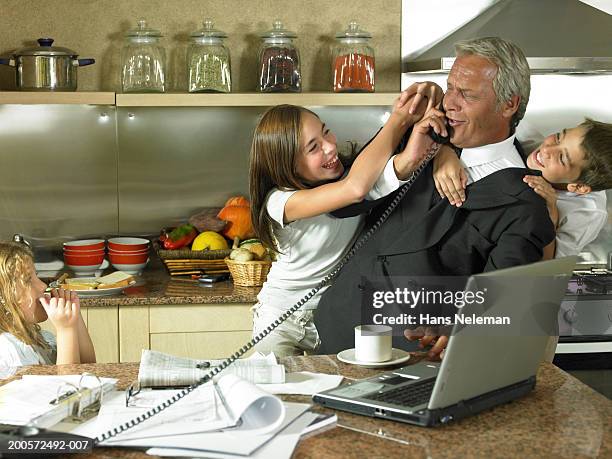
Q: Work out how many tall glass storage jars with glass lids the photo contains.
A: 4